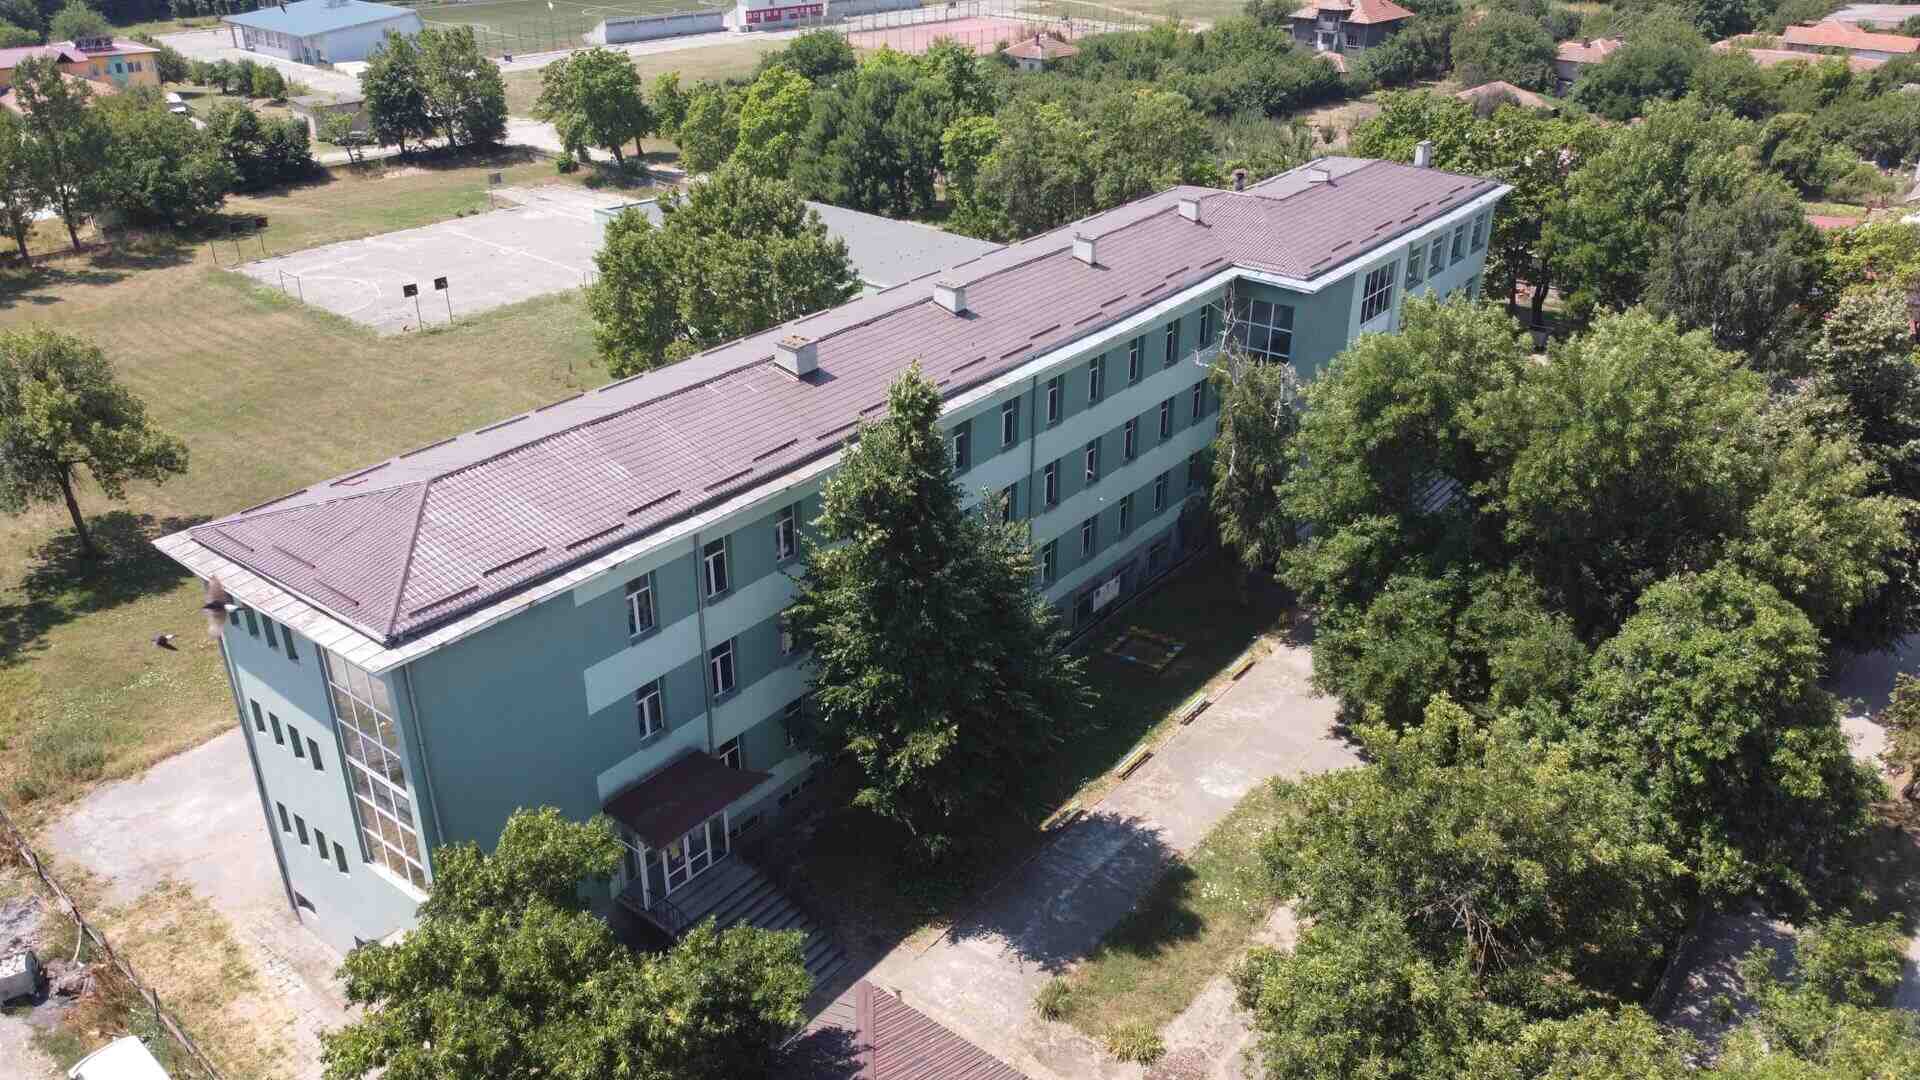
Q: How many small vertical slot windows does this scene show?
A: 12